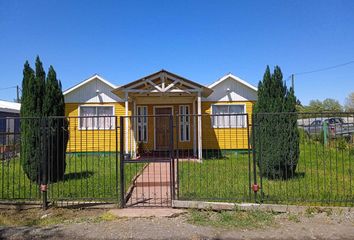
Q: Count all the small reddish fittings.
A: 2